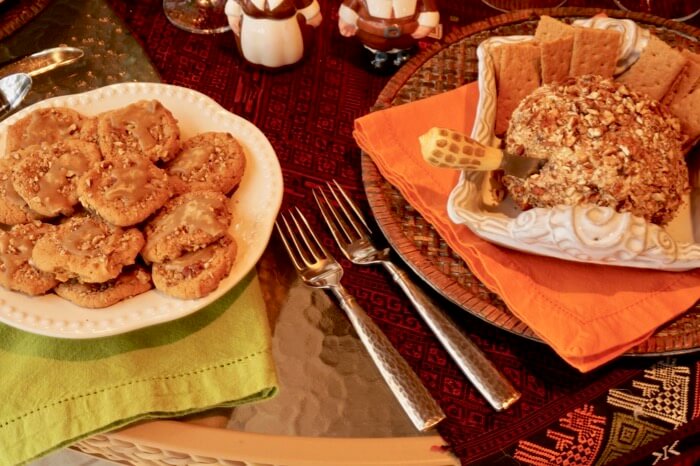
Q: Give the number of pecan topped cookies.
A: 11